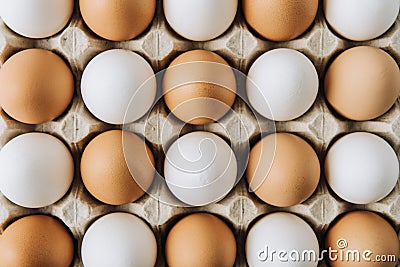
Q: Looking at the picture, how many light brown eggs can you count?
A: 10